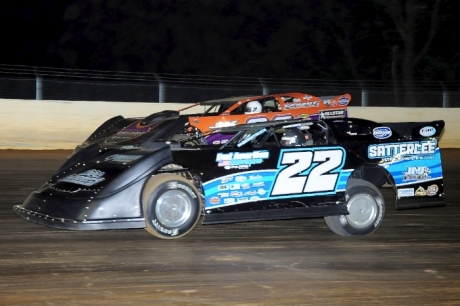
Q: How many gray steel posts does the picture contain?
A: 5